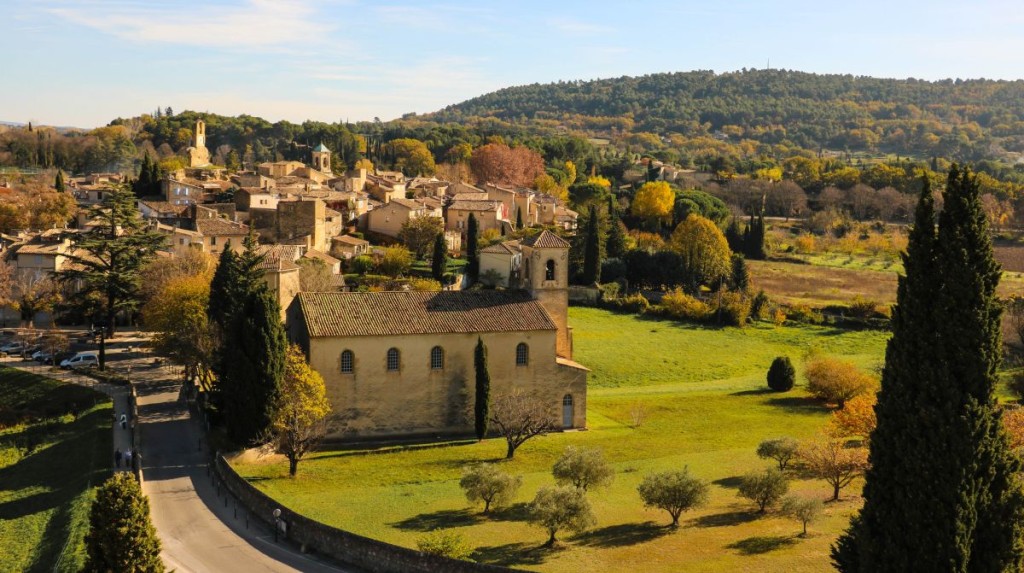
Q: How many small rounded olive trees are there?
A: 7